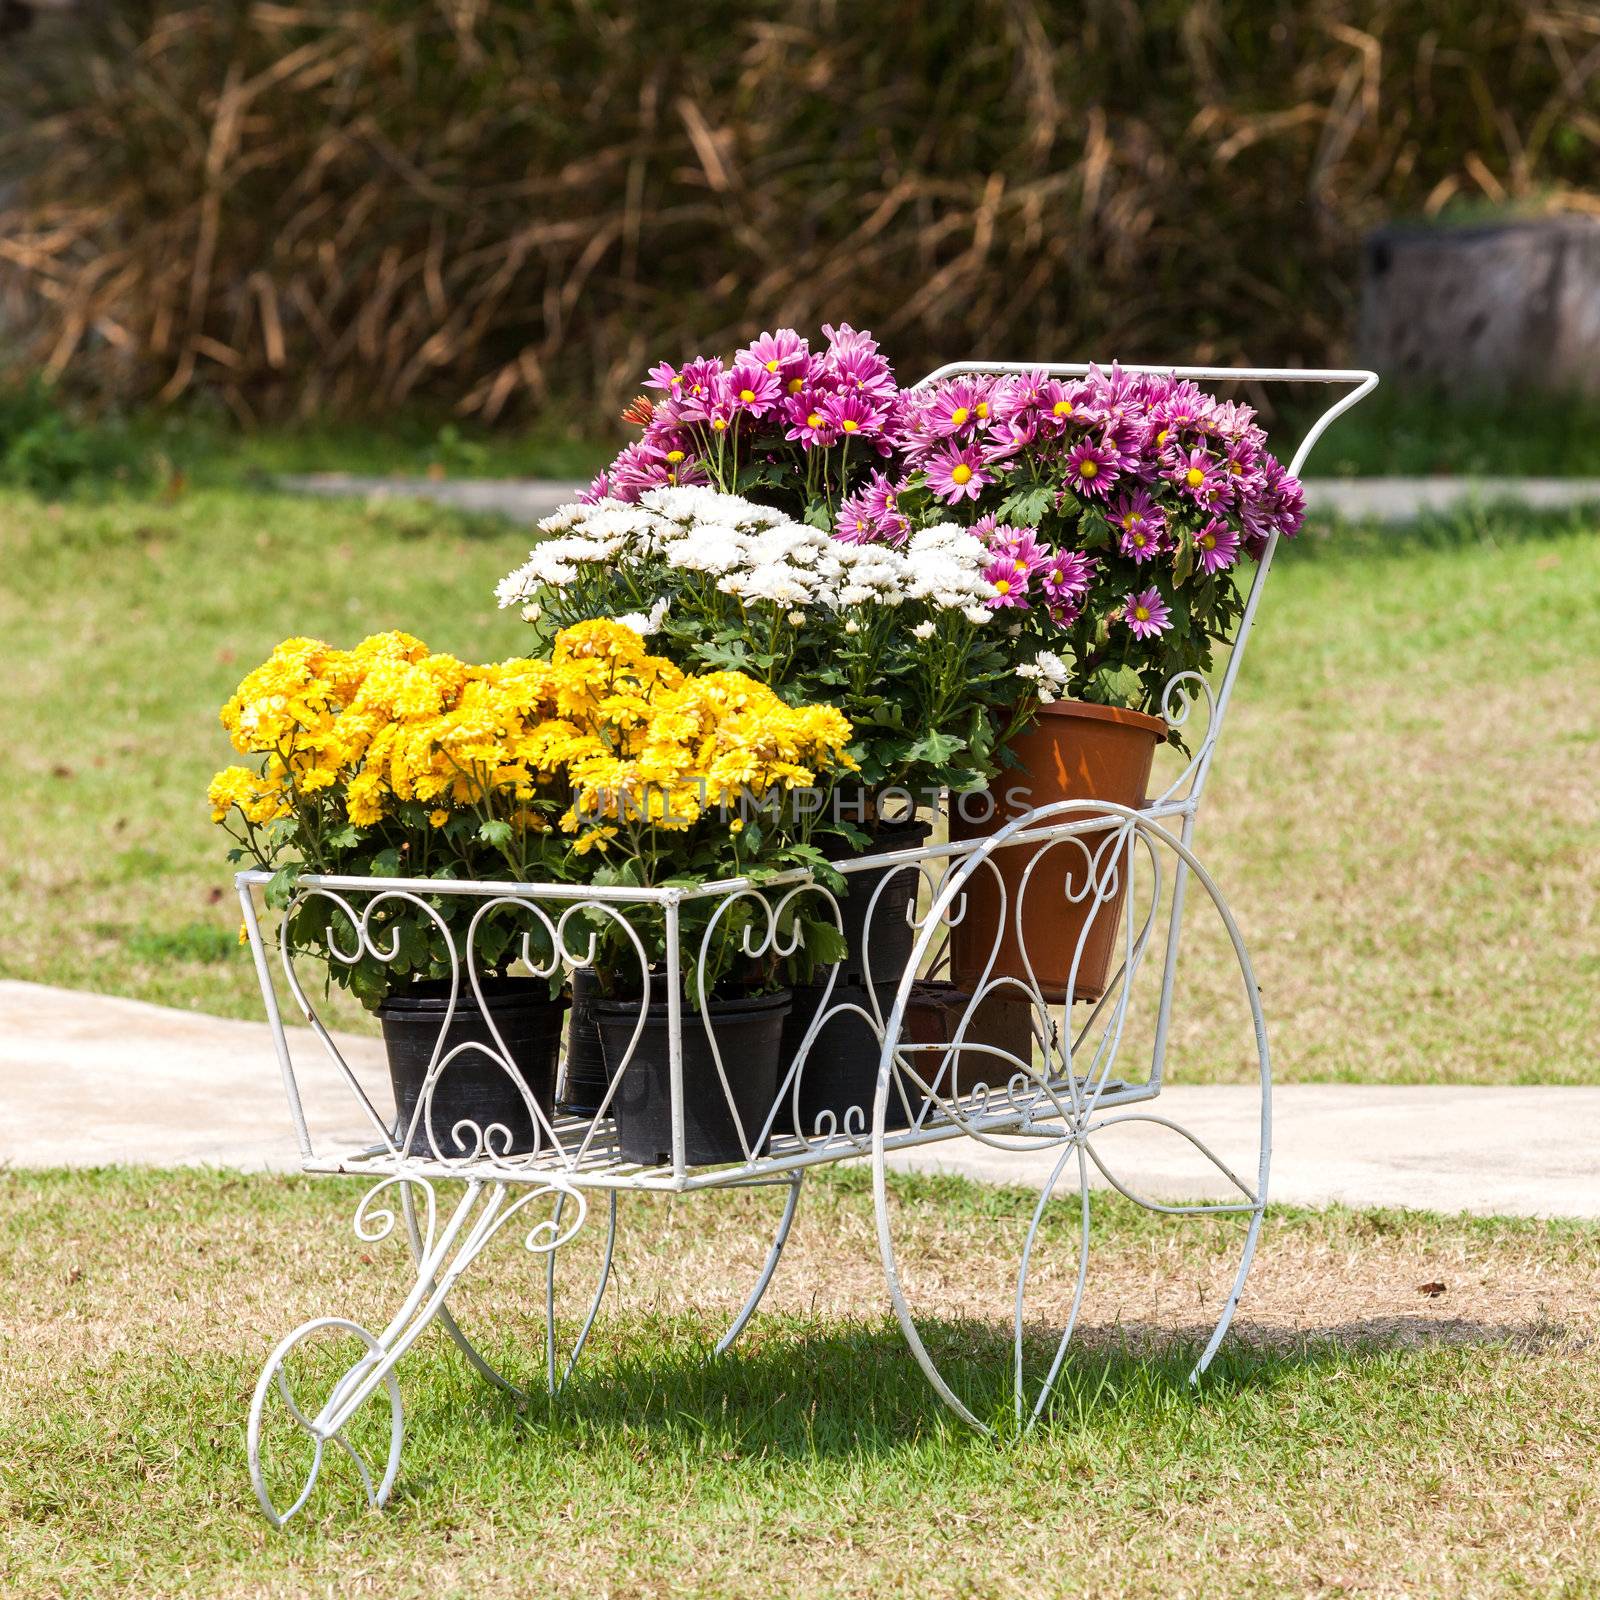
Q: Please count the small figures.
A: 0